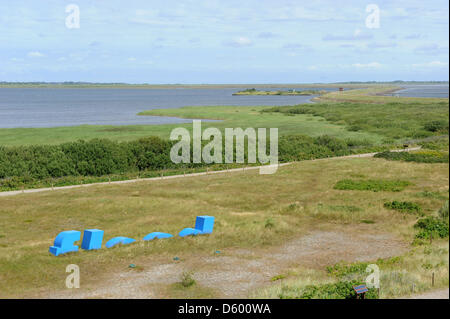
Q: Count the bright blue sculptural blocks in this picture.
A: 5